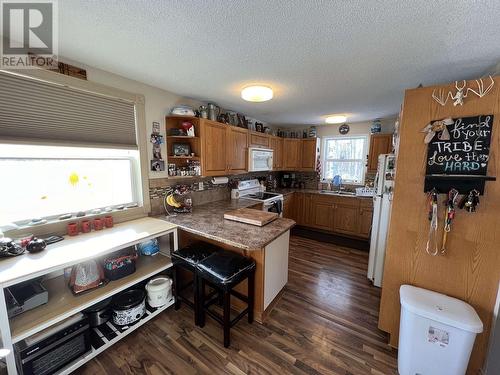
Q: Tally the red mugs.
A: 4